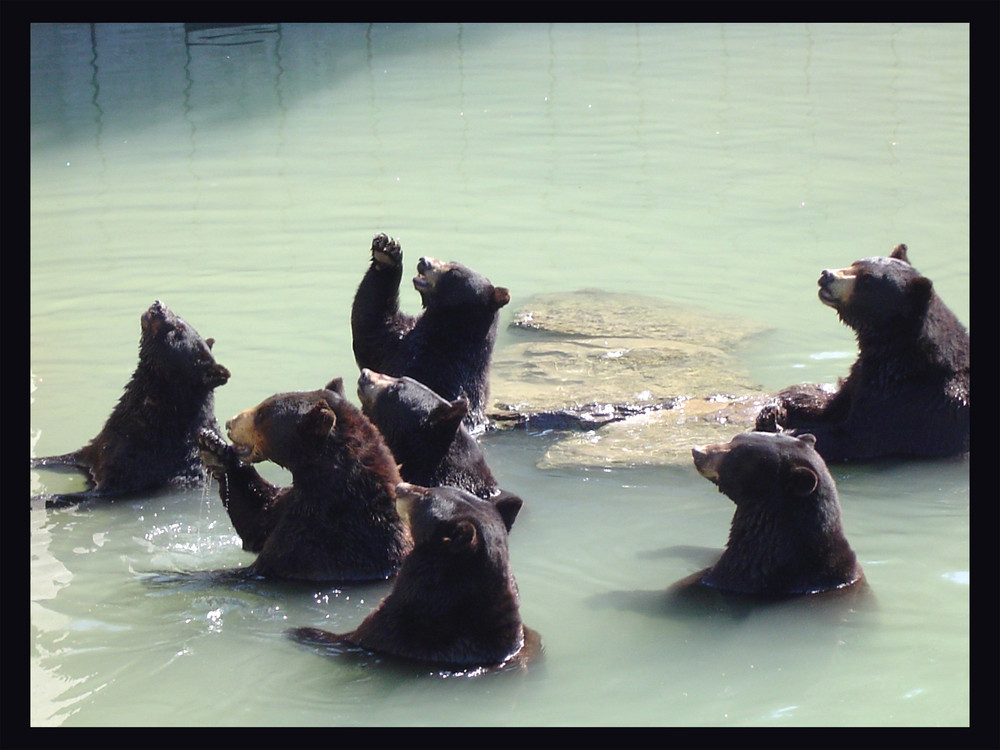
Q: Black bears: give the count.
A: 7